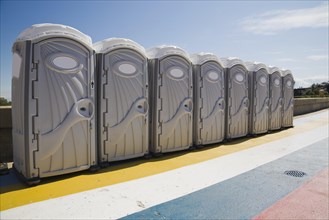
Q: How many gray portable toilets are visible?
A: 8